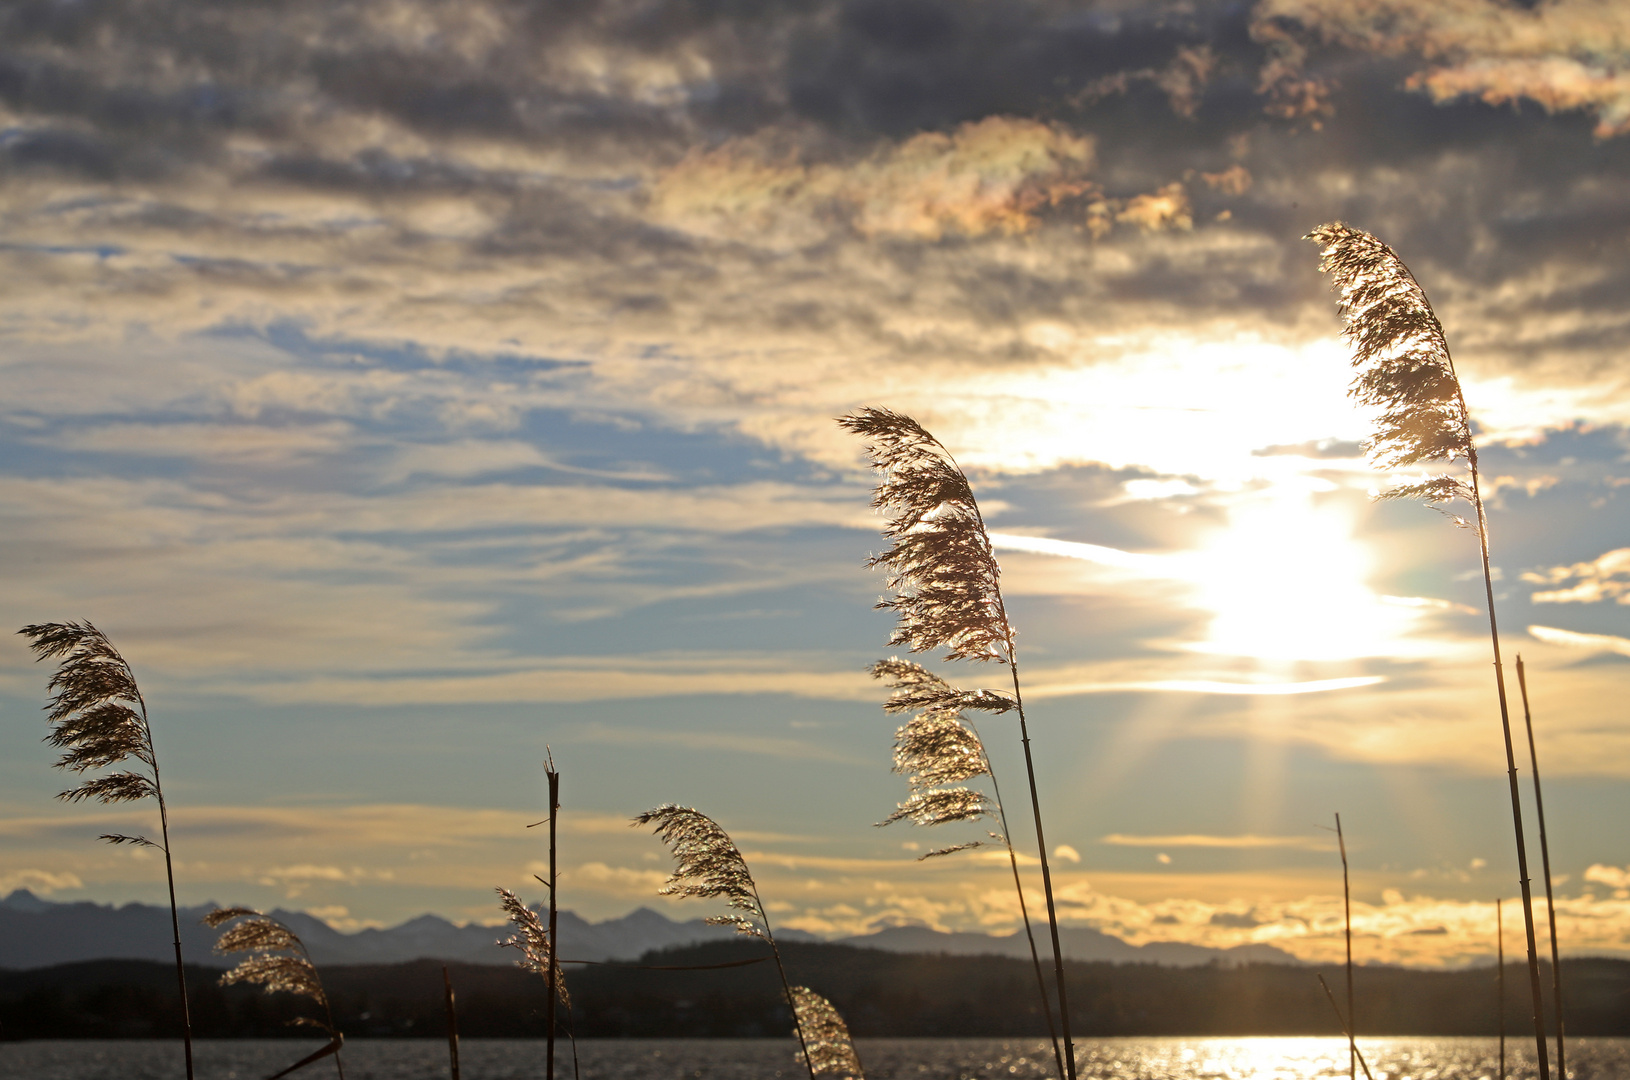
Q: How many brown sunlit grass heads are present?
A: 8